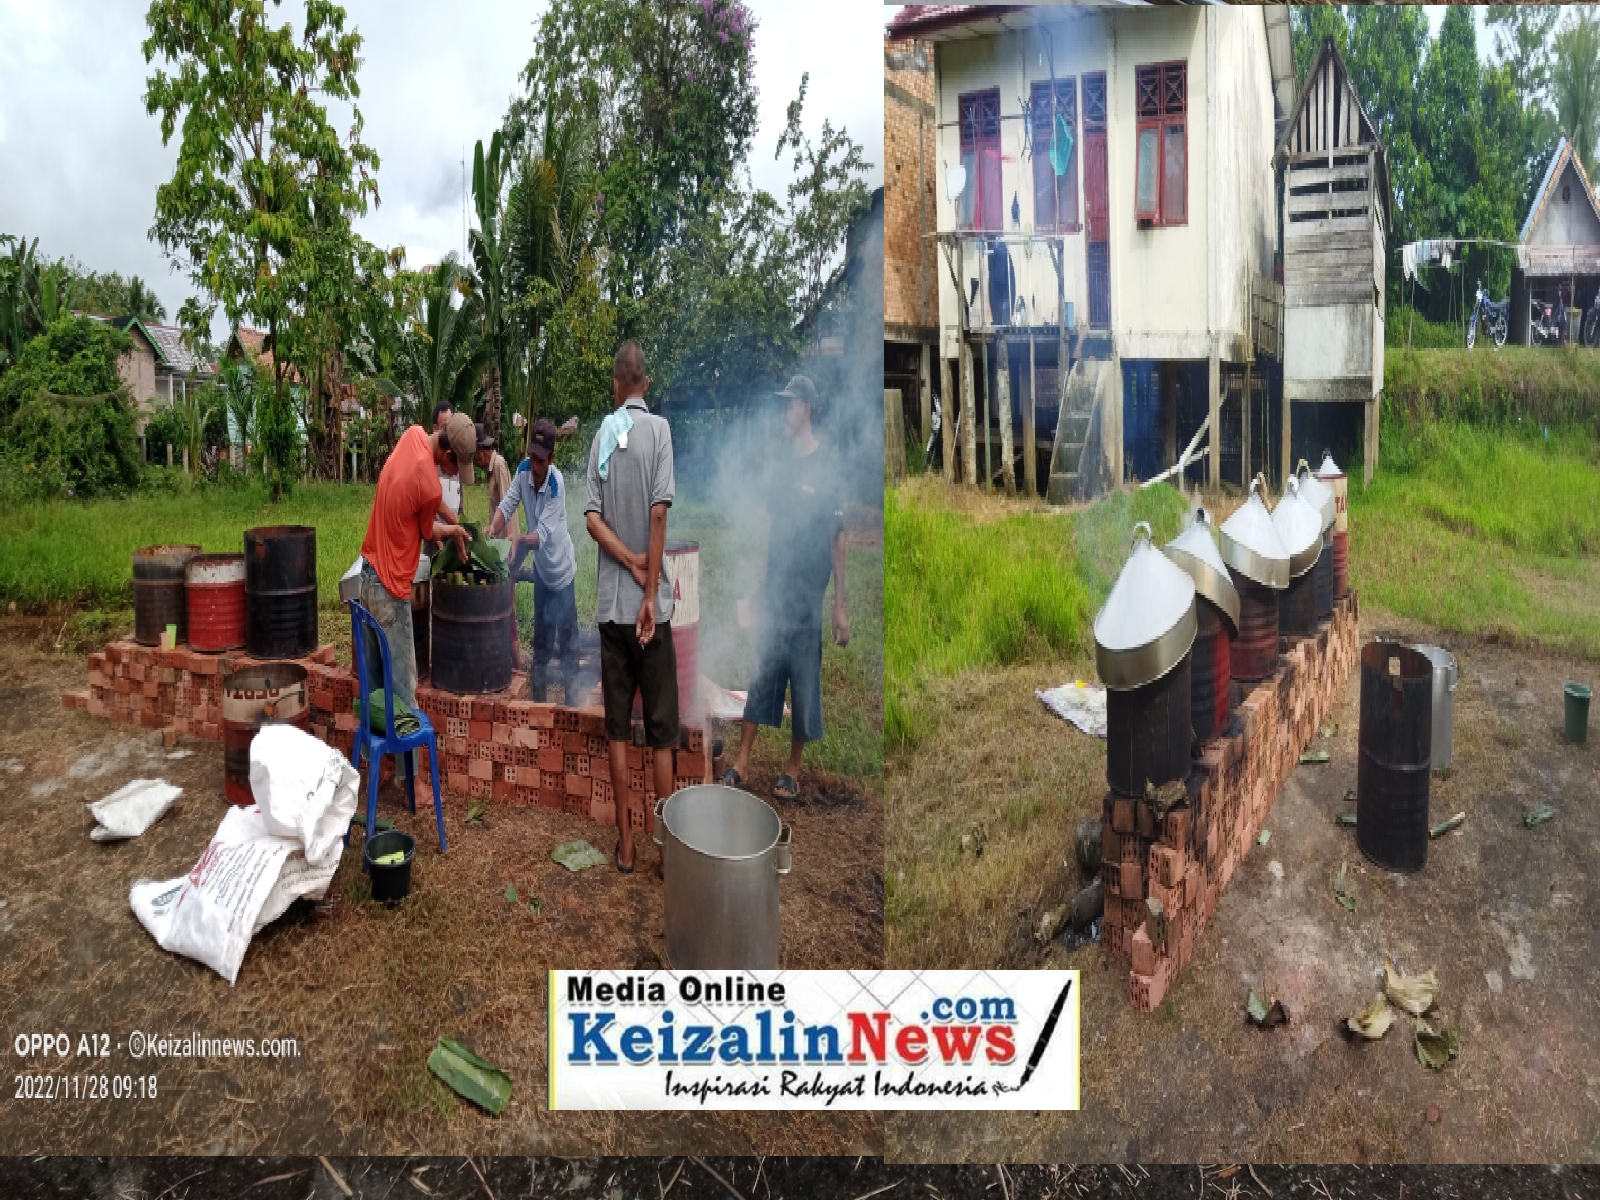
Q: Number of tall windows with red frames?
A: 3